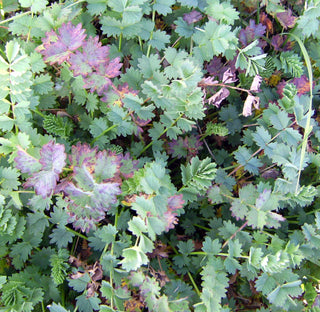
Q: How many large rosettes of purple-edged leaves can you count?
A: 2